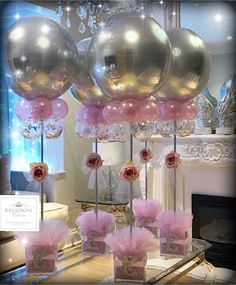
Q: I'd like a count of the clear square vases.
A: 5